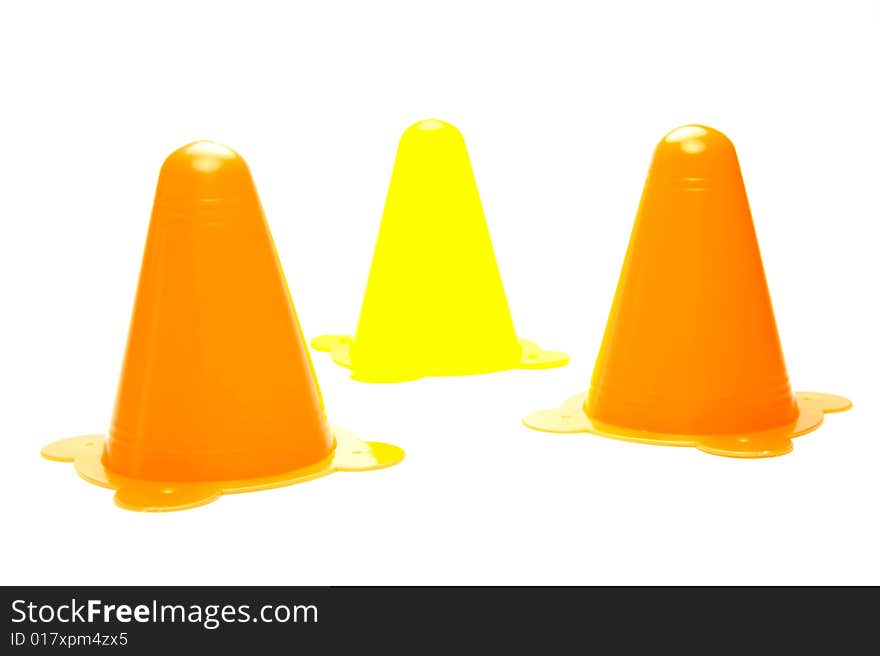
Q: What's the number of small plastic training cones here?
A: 3